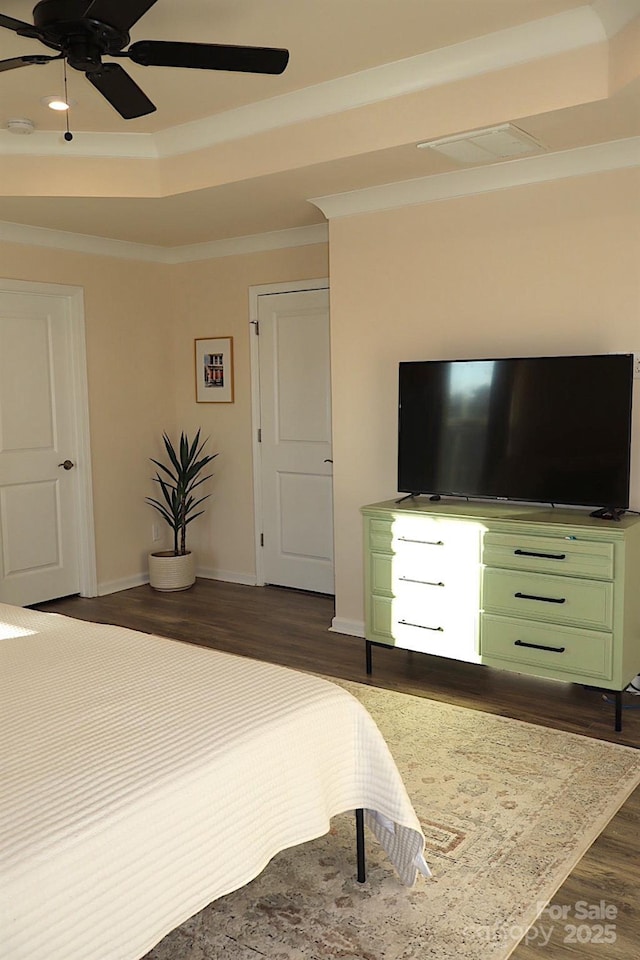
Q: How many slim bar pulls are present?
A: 6